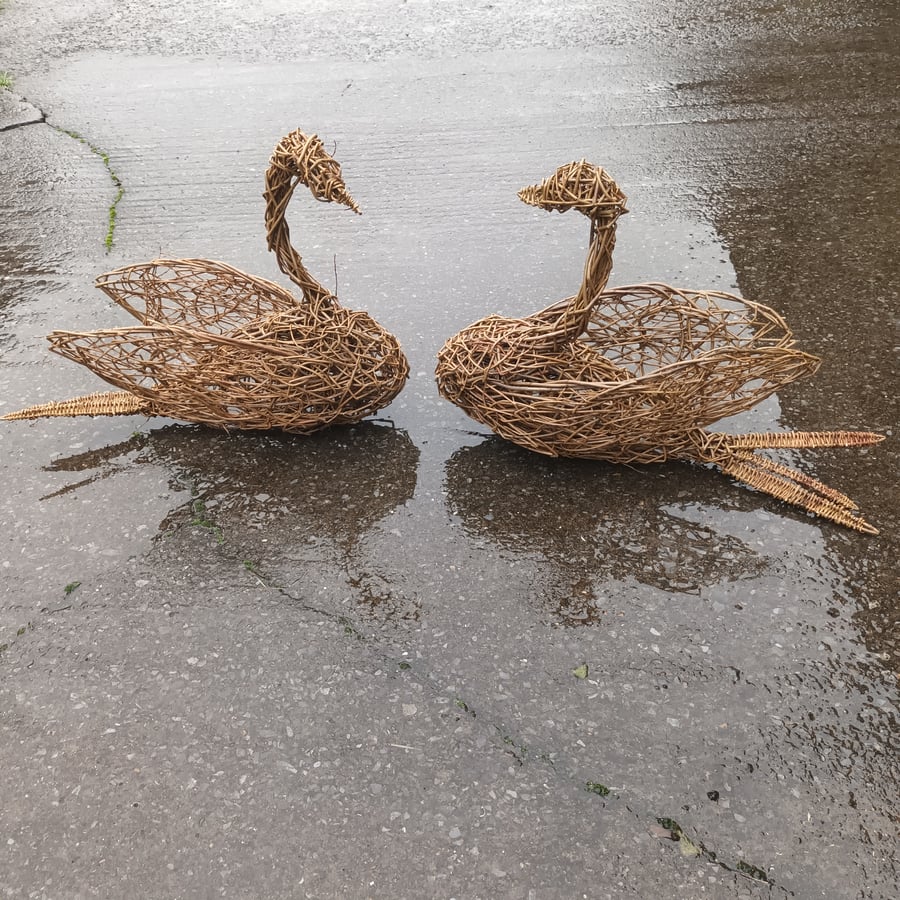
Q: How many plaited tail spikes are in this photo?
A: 4